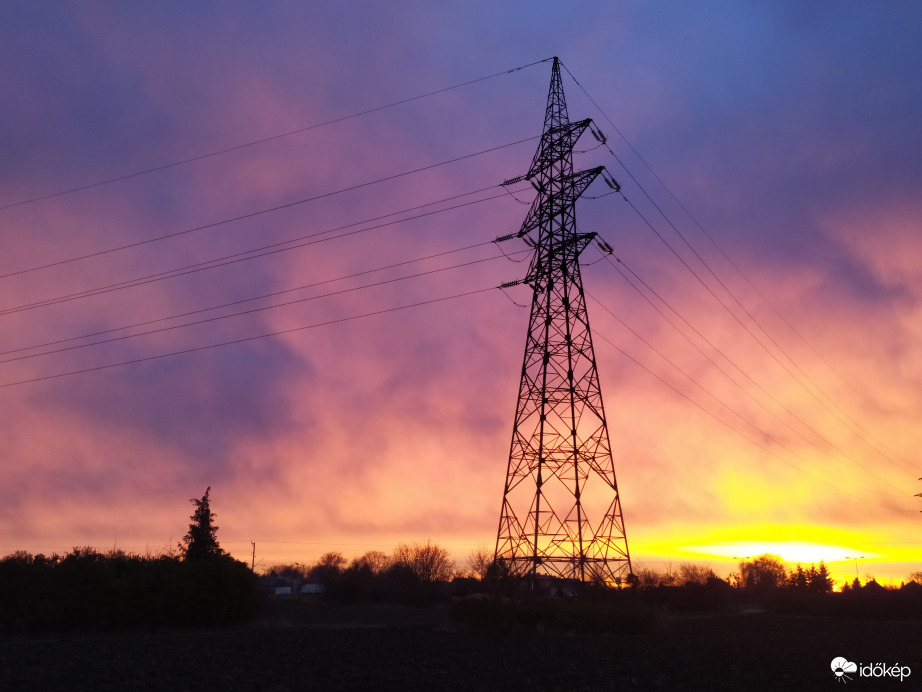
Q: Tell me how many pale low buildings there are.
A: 2